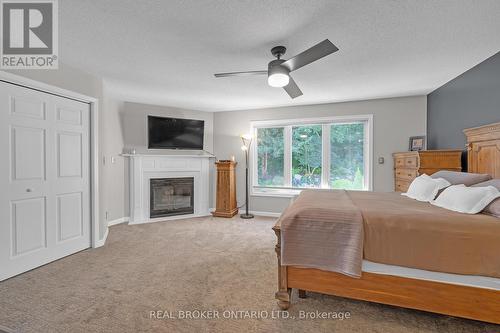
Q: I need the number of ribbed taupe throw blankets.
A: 1